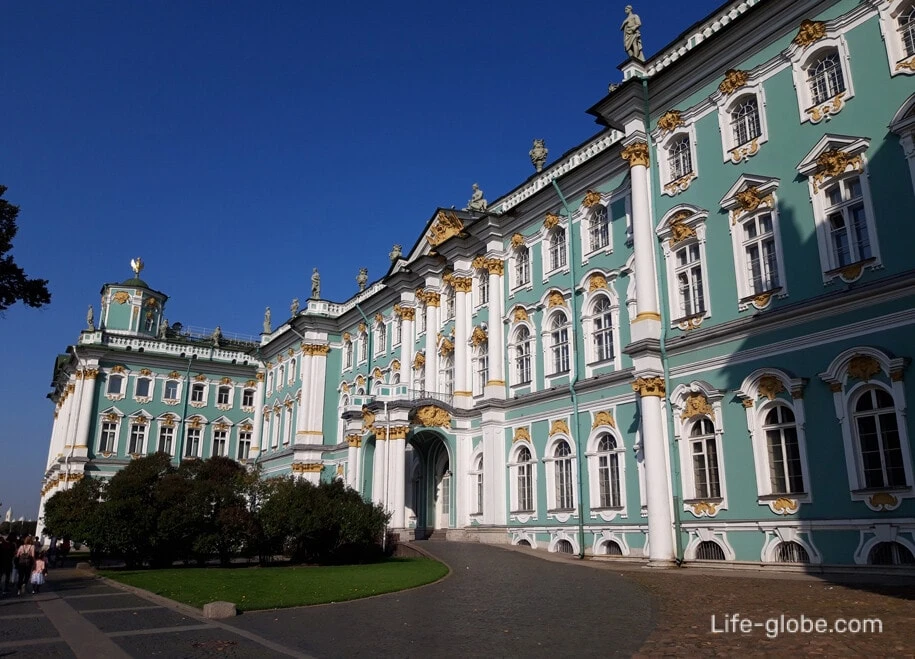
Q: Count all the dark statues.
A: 11